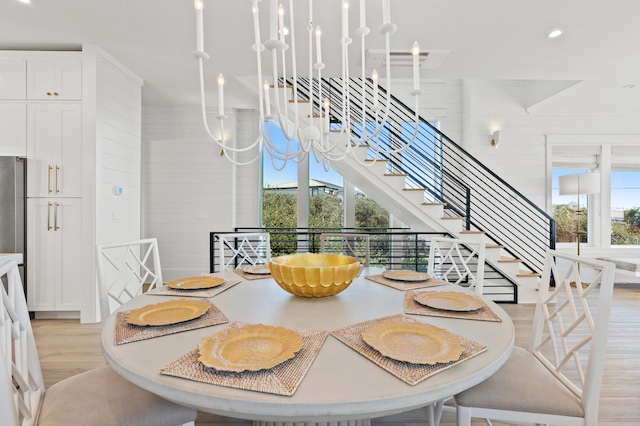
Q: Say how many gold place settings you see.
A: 7